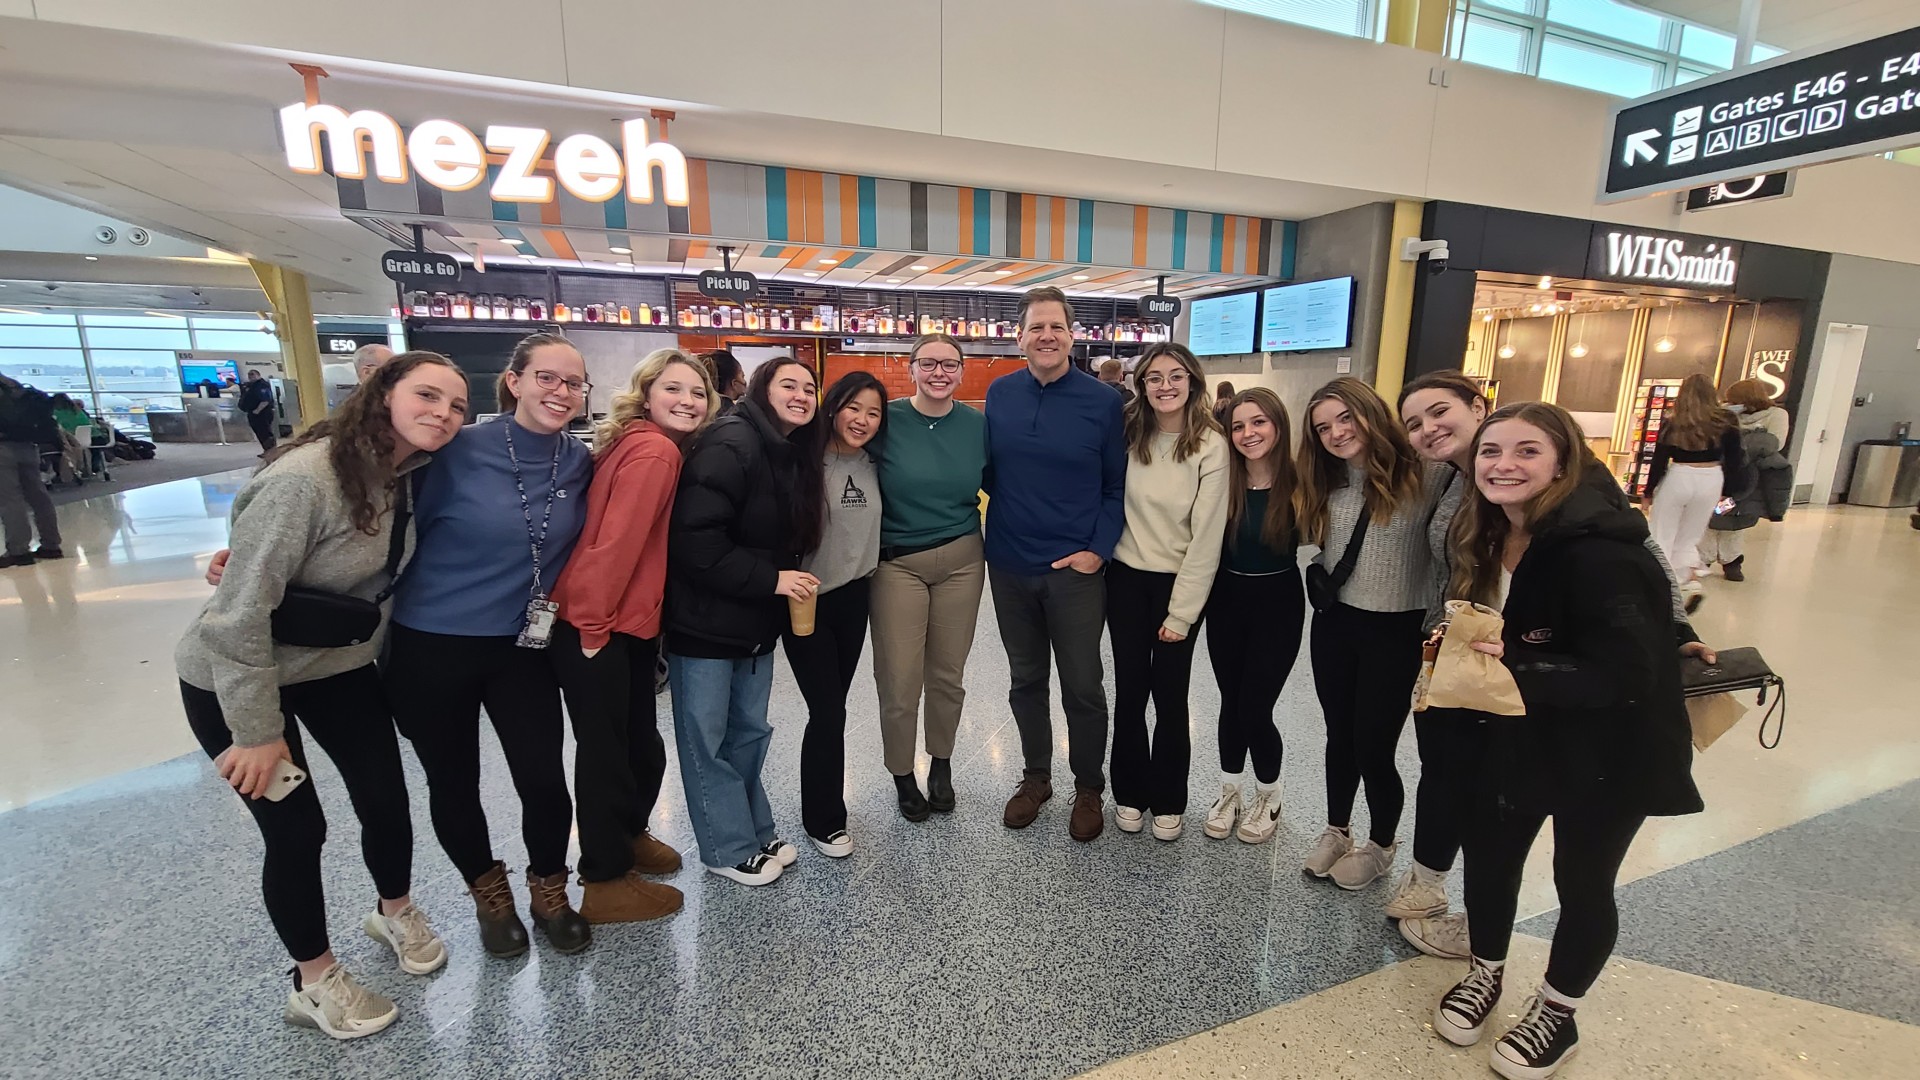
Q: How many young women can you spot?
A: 11